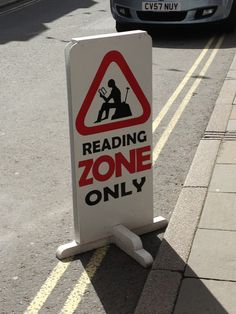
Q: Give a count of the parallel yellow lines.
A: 2